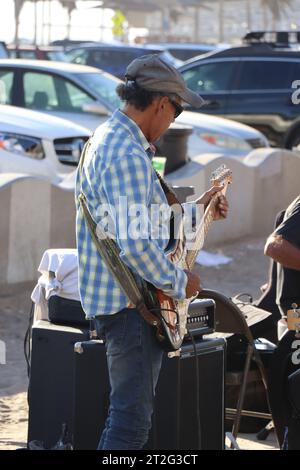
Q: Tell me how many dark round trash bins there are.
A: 1